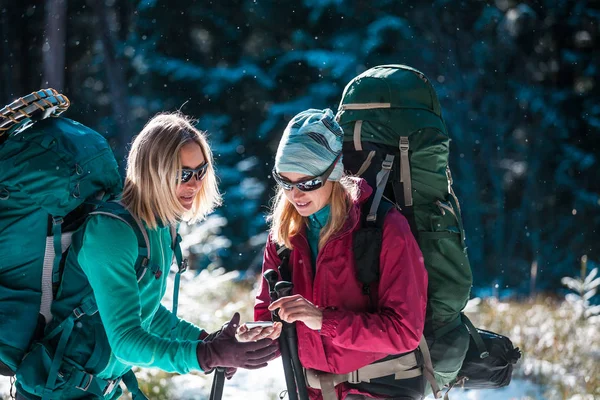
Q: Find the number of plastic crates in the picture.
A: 0